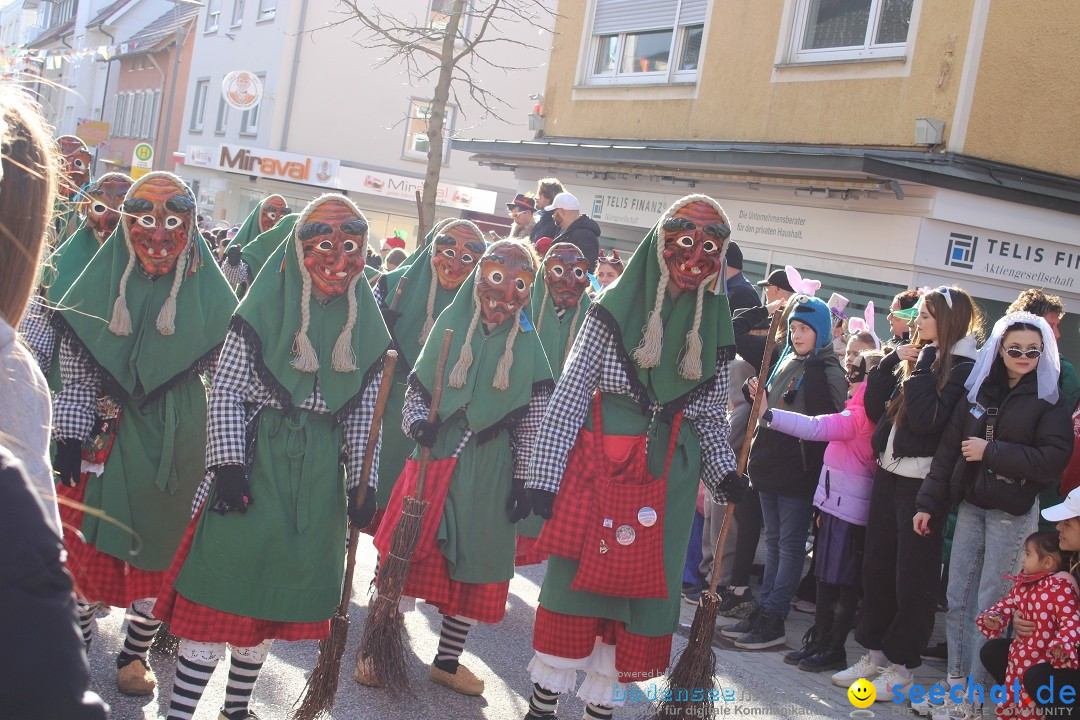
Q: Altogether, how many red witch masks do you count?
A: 9